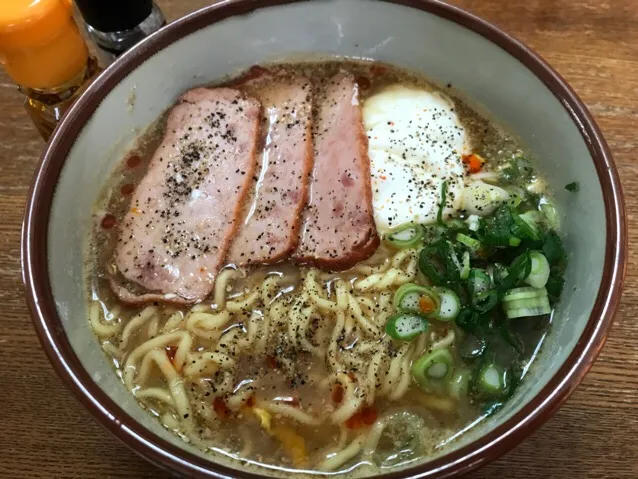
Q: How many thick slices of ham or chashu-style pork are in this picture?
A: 3